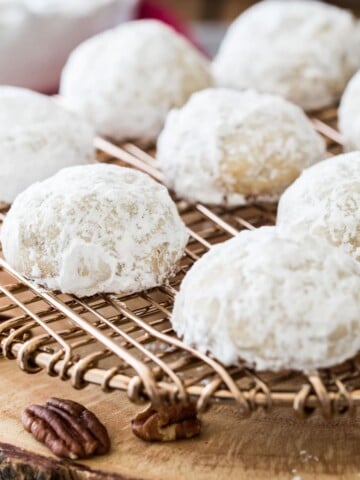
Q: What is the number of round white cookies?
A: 8